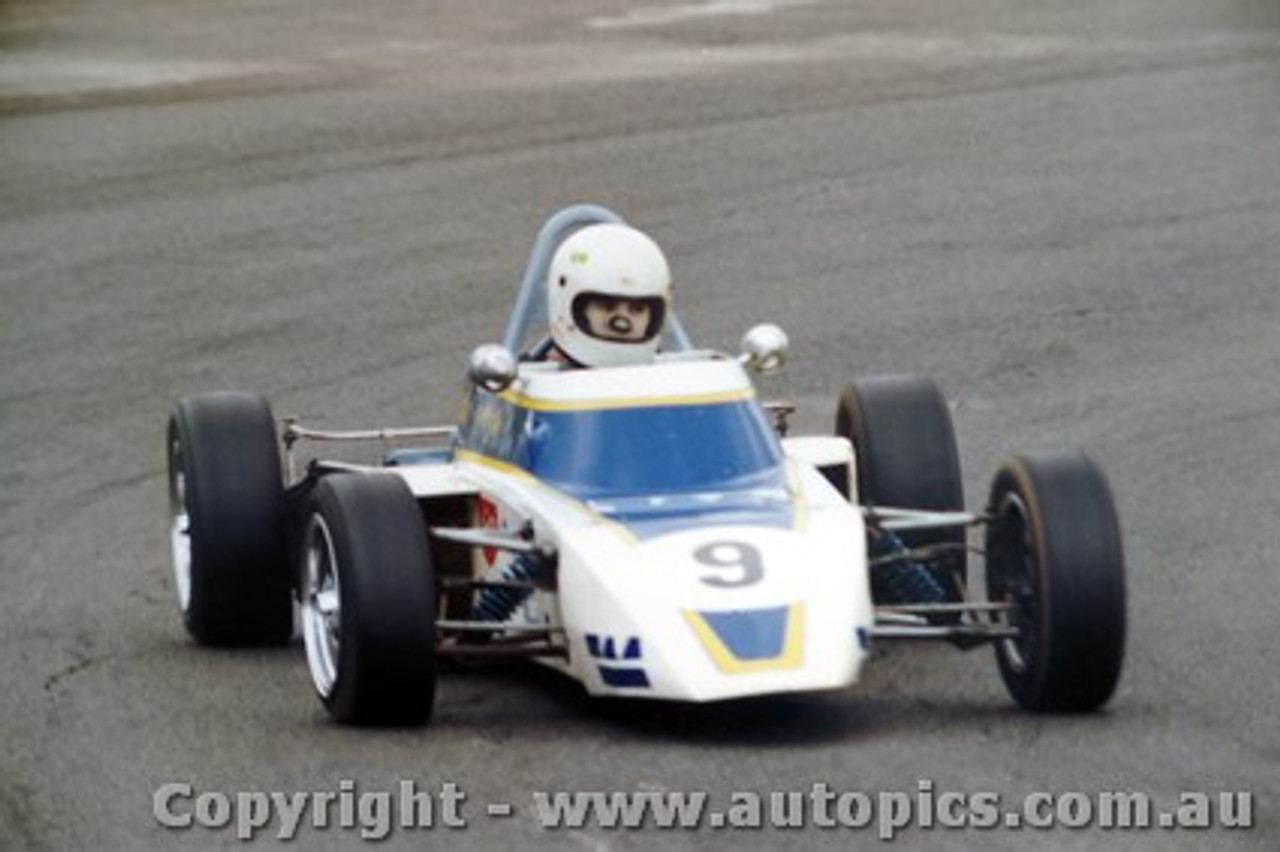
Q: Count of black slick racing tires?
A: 4